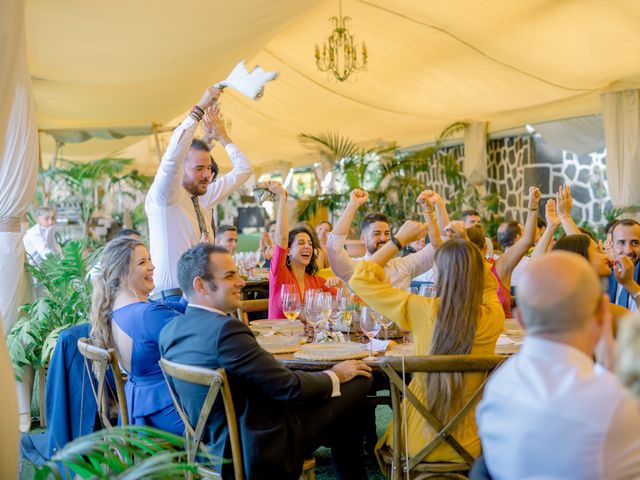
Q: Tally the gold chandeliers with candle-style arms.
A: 1